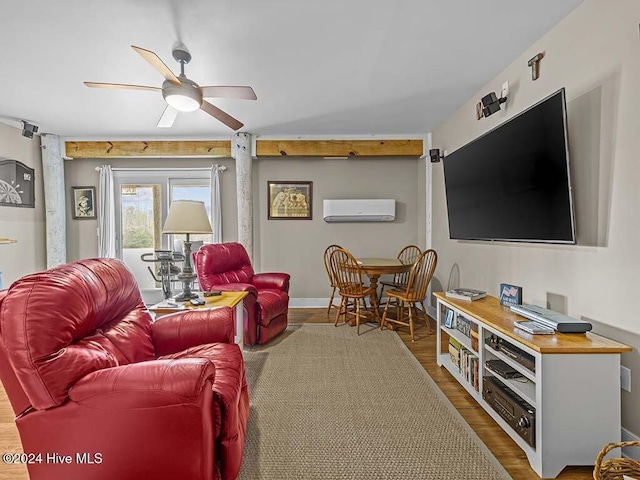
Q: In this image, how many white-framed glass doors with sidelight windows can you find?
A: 1